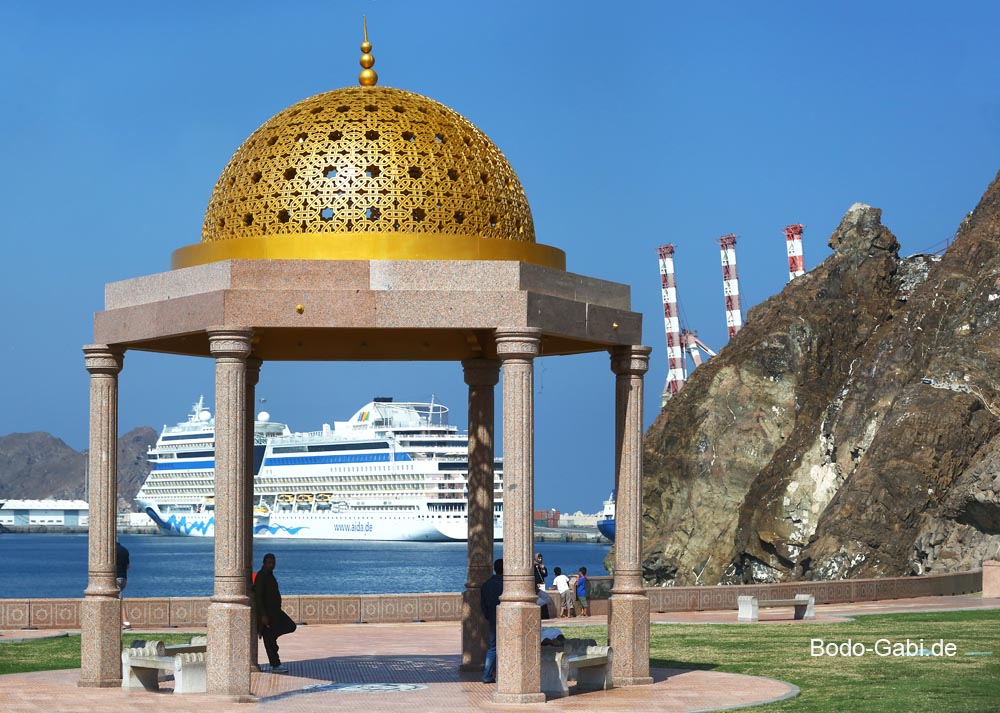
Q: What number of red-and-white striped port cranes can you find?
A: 3